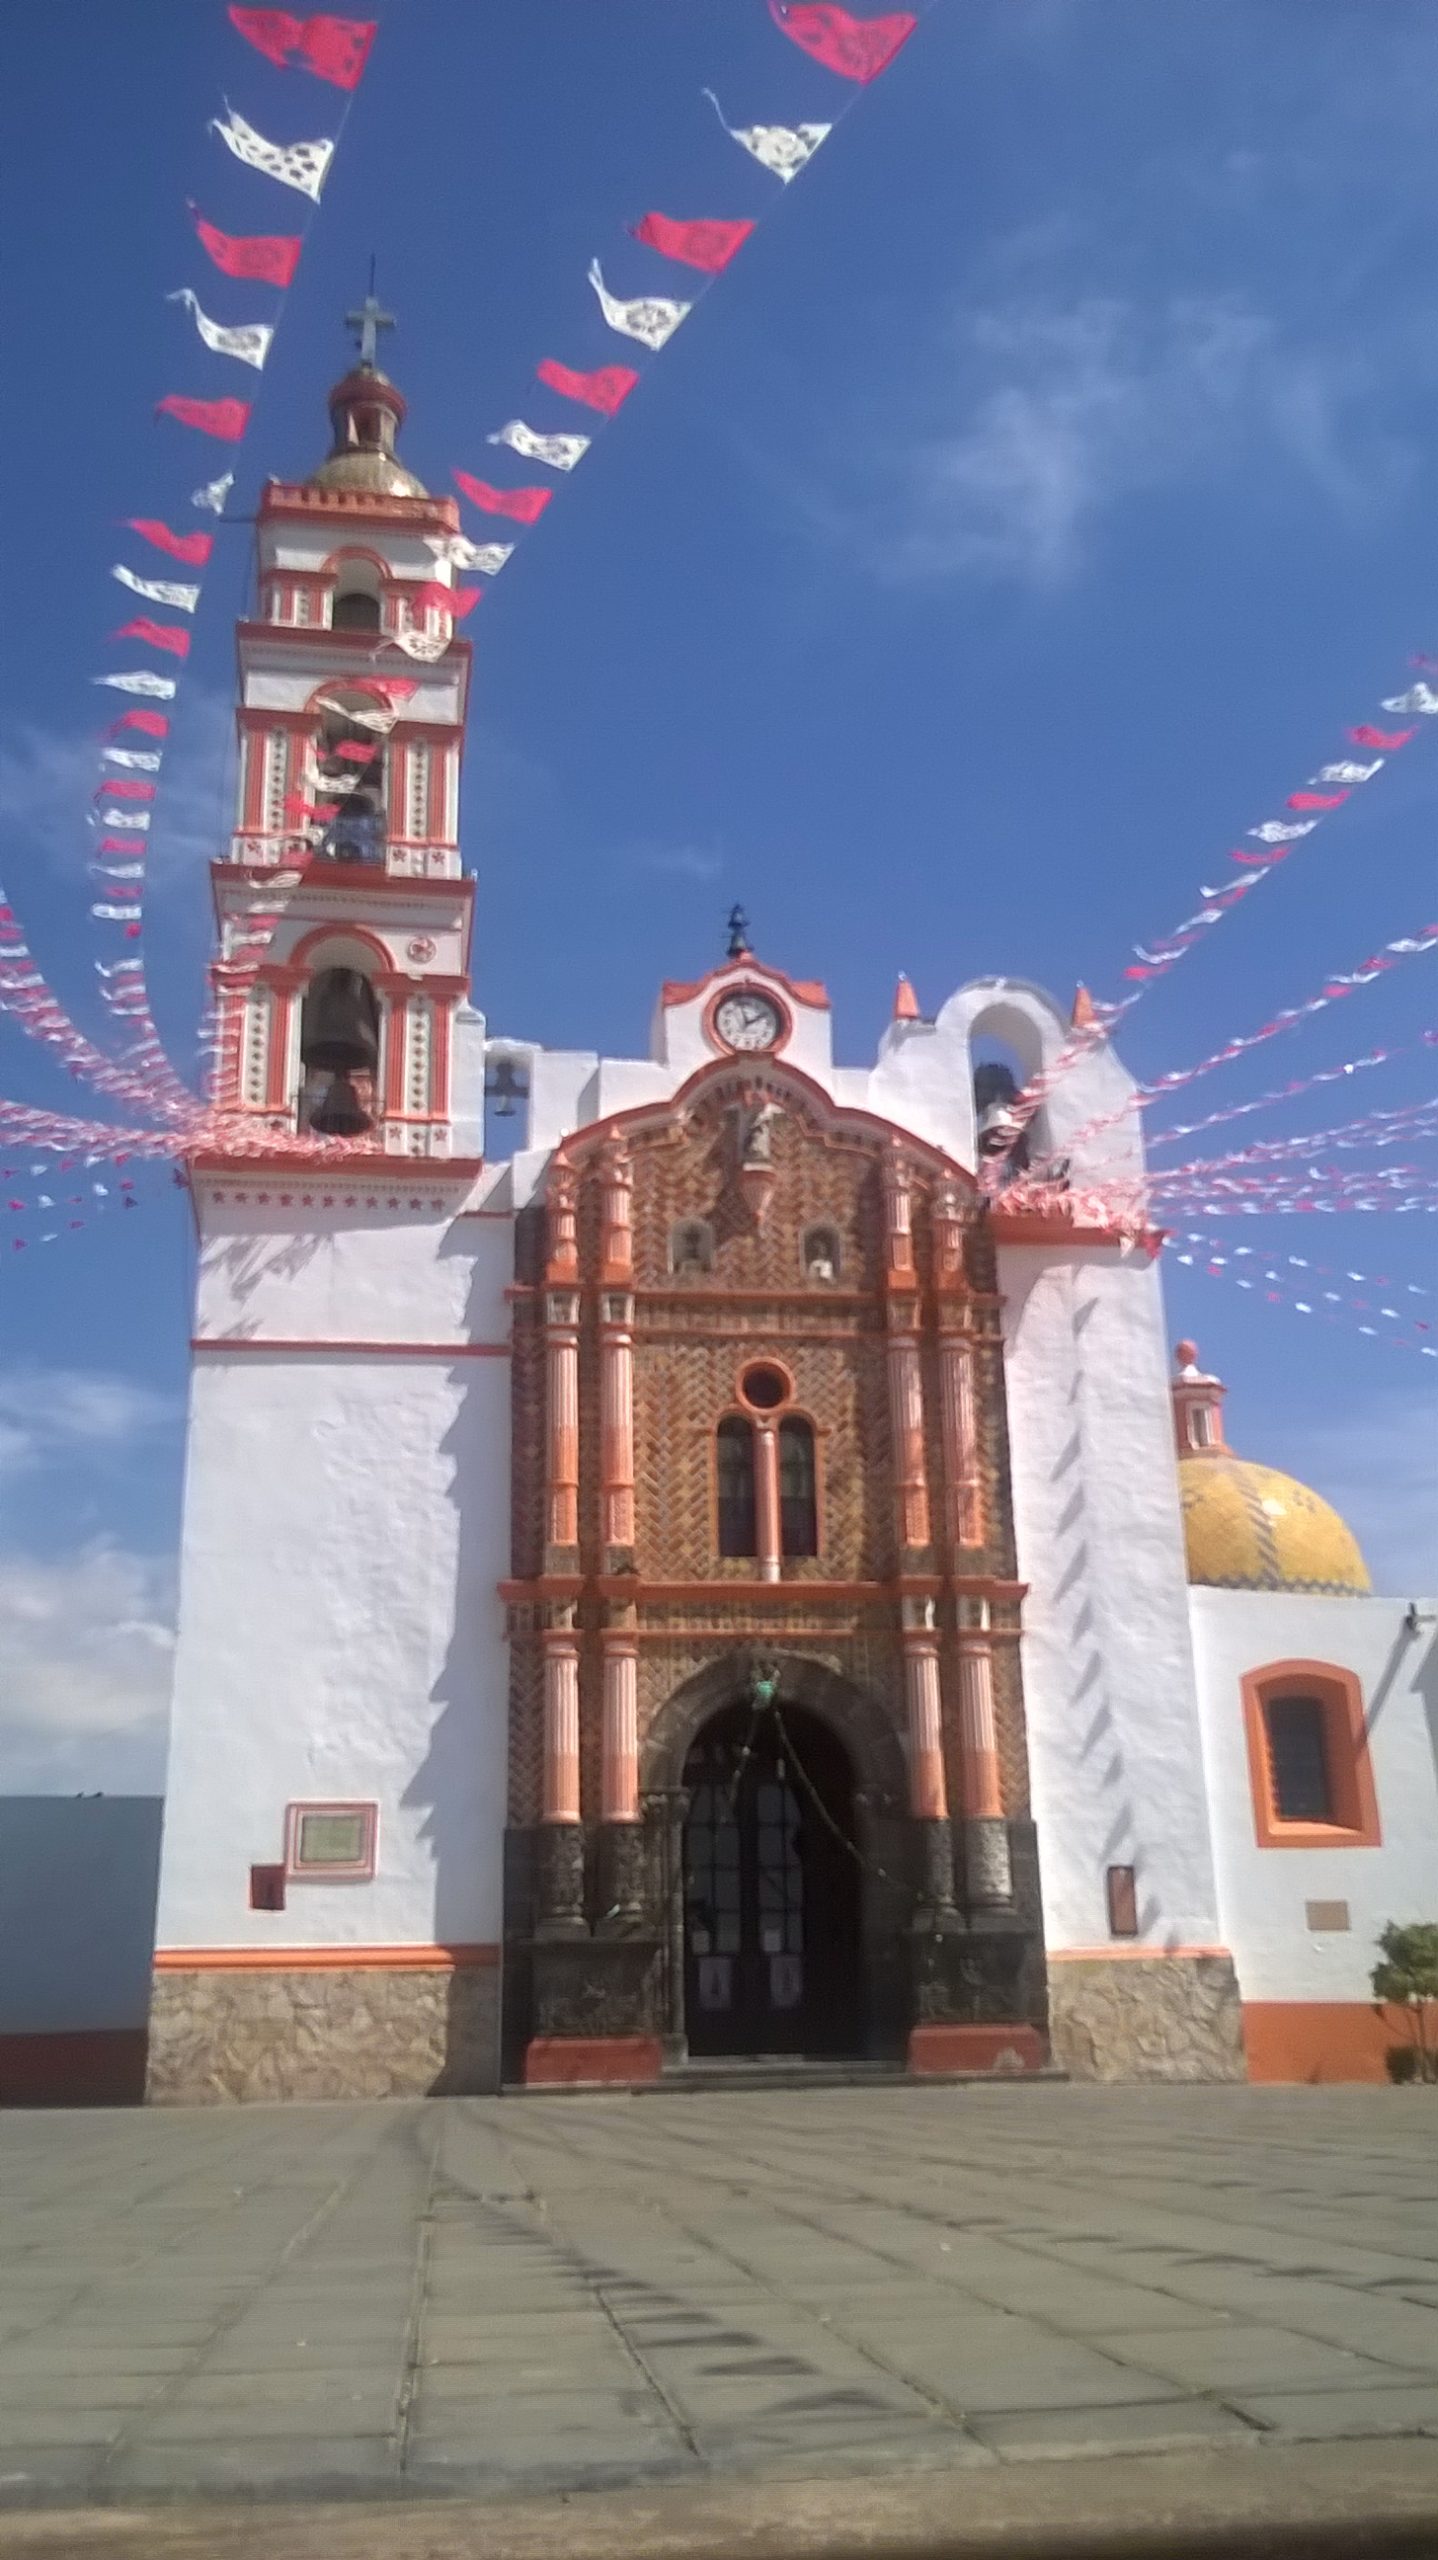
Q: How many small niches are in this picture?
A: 2